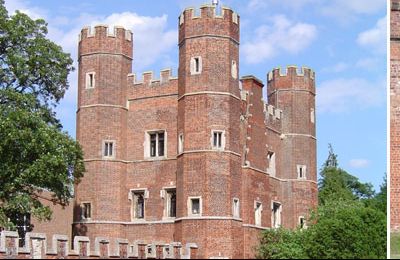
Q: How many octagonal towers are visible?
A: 3